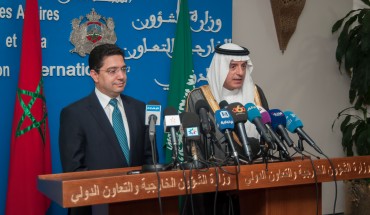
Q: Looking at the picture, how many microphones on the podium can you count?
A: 11